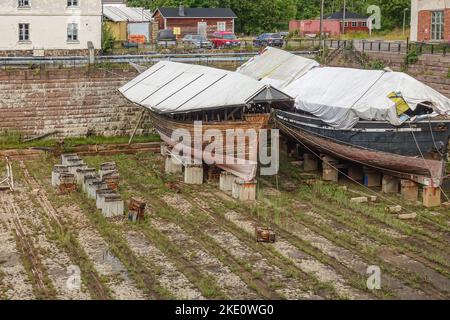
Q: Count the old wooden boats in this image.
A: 2